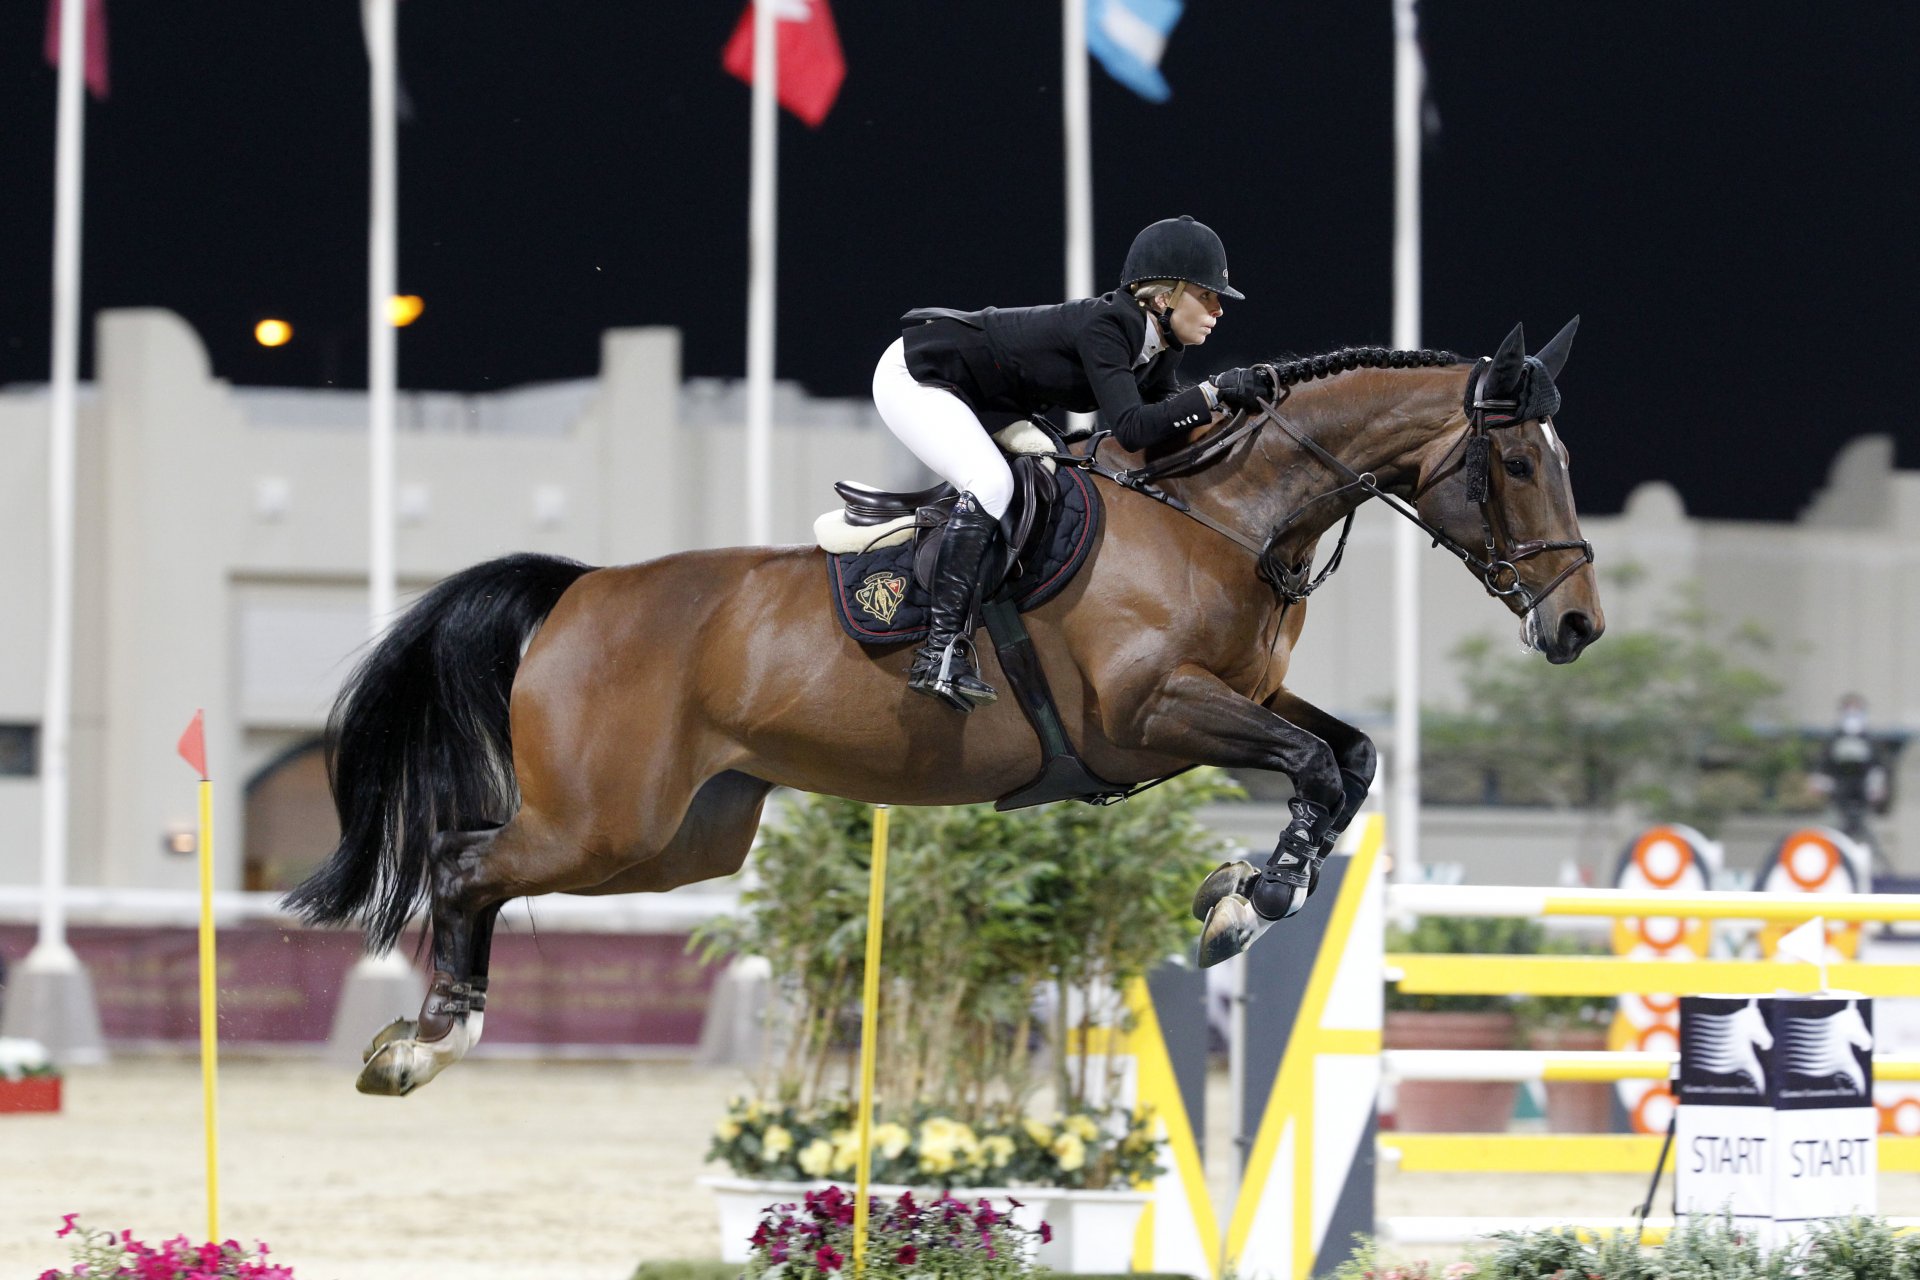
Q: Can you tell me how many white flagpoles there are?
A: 5